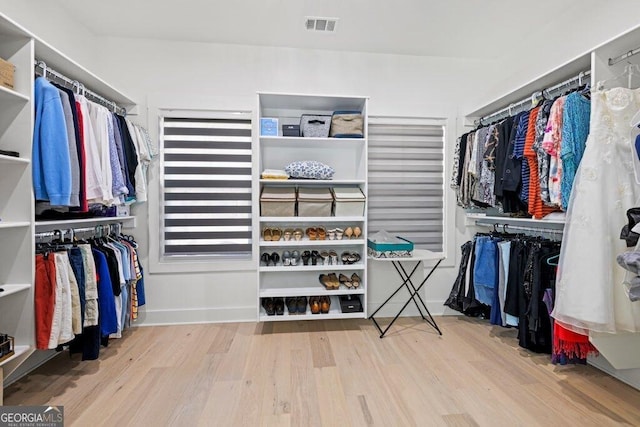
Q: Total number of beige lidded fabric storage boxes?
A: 3